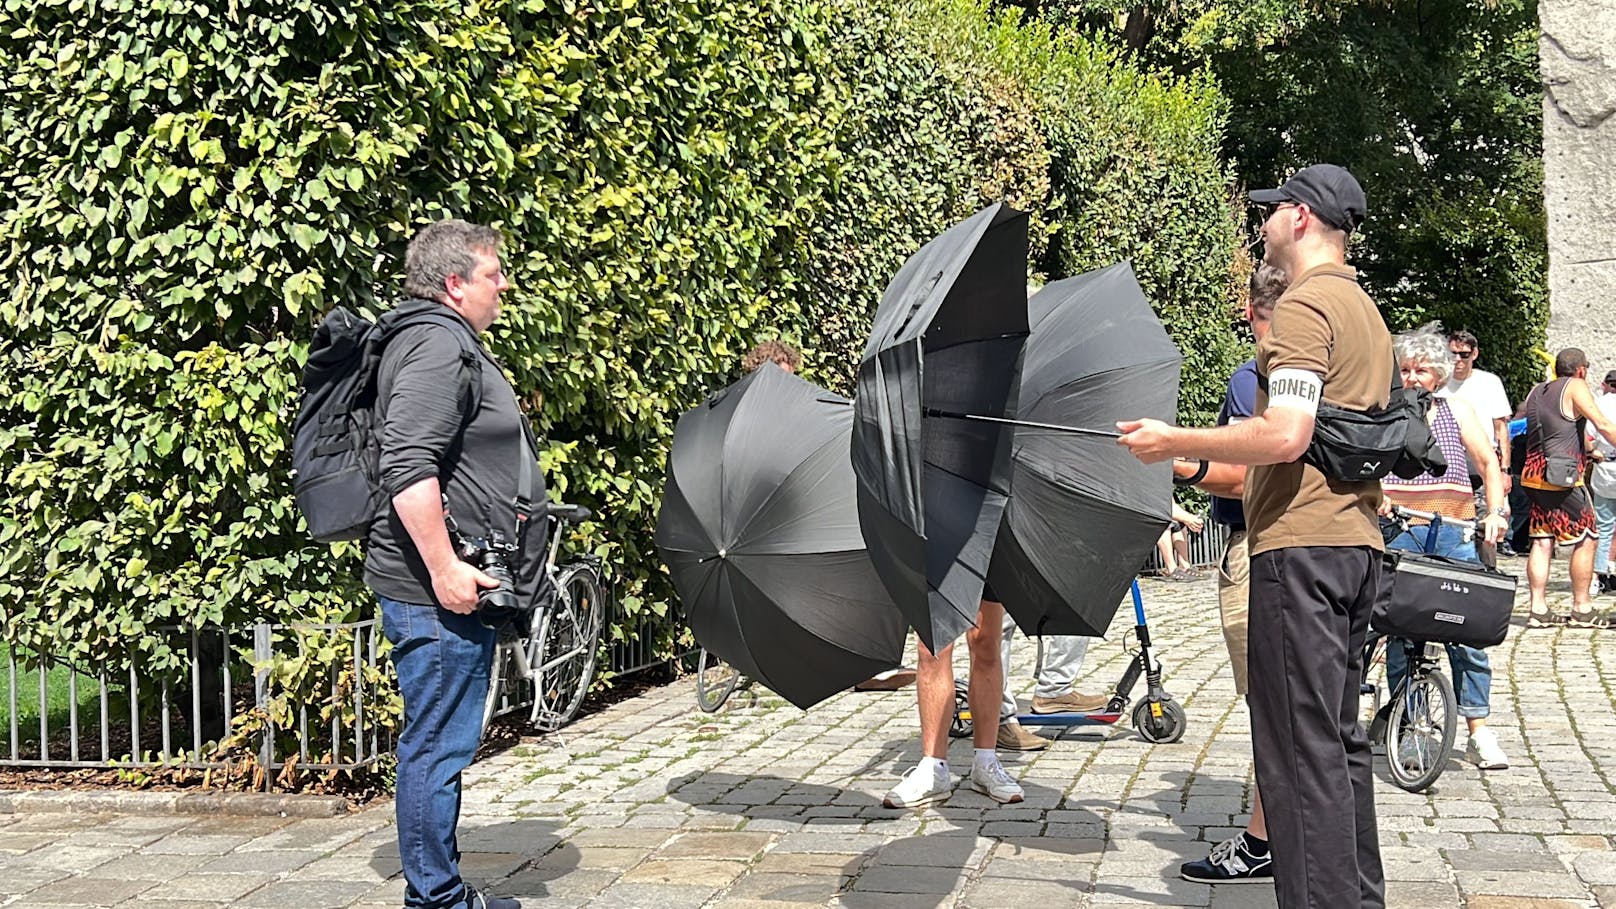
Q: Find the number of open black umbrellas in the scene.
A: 3